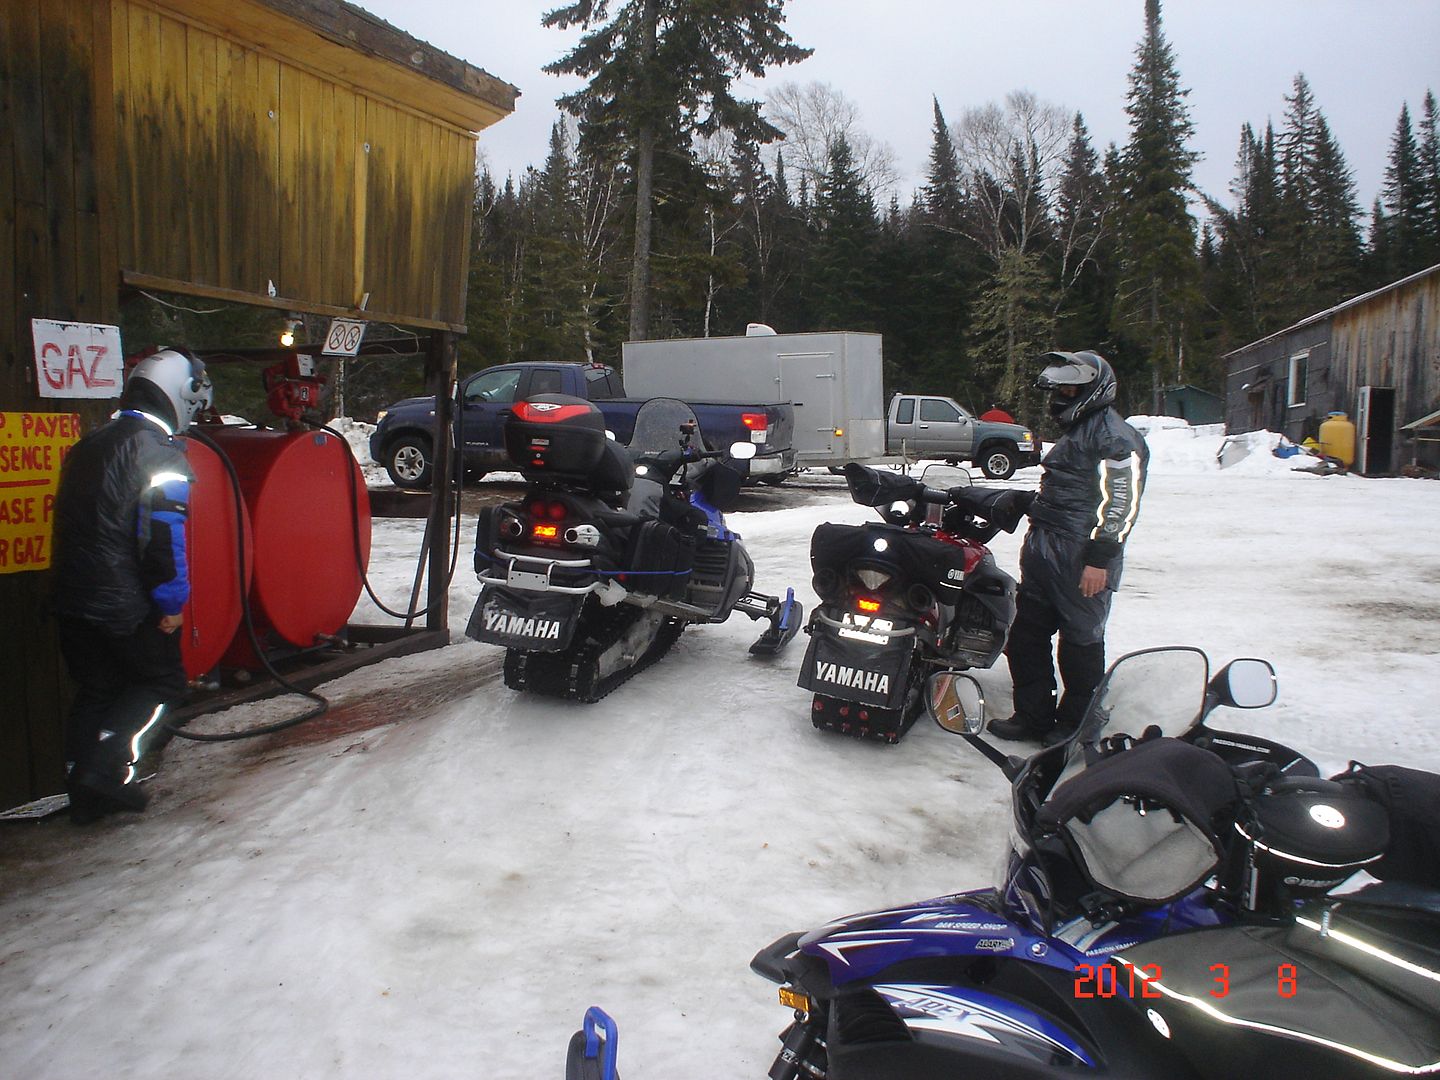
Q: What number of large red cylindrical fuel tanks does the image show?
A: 2